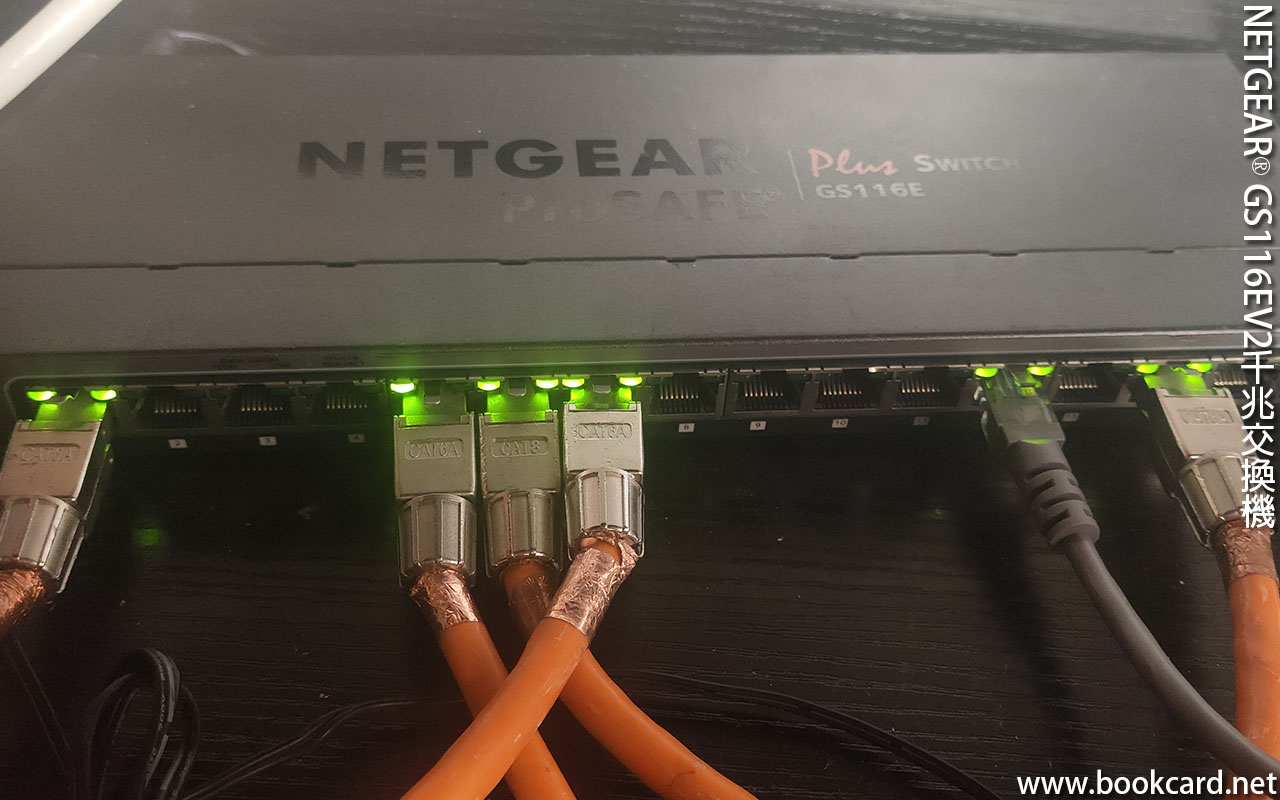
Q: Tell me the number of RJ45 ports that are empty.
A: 9